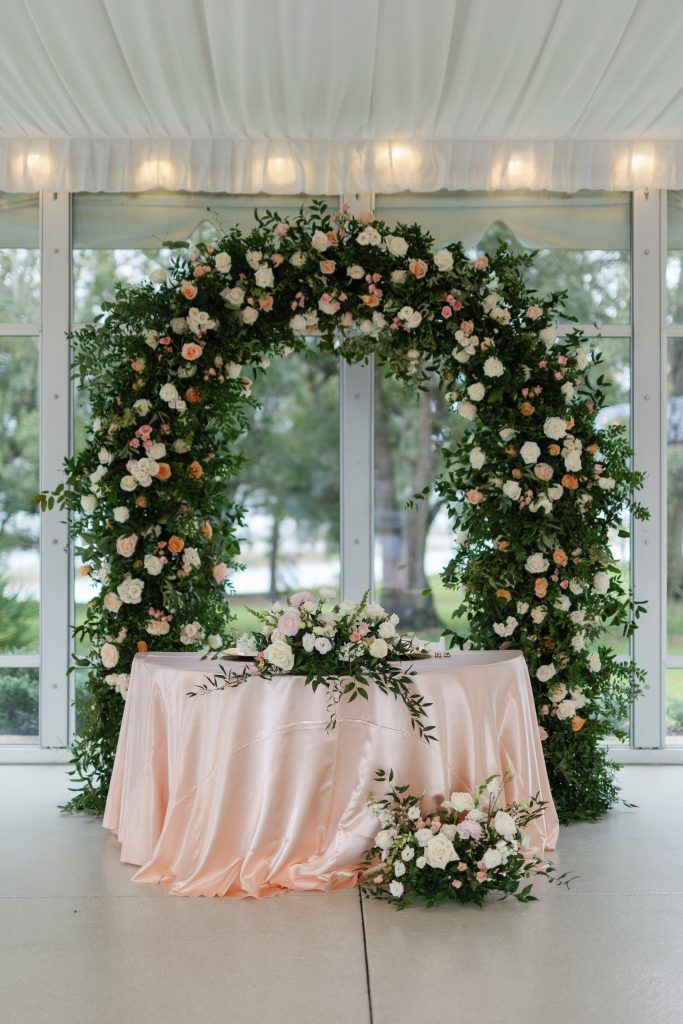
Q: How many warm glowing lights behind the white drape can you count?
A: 6